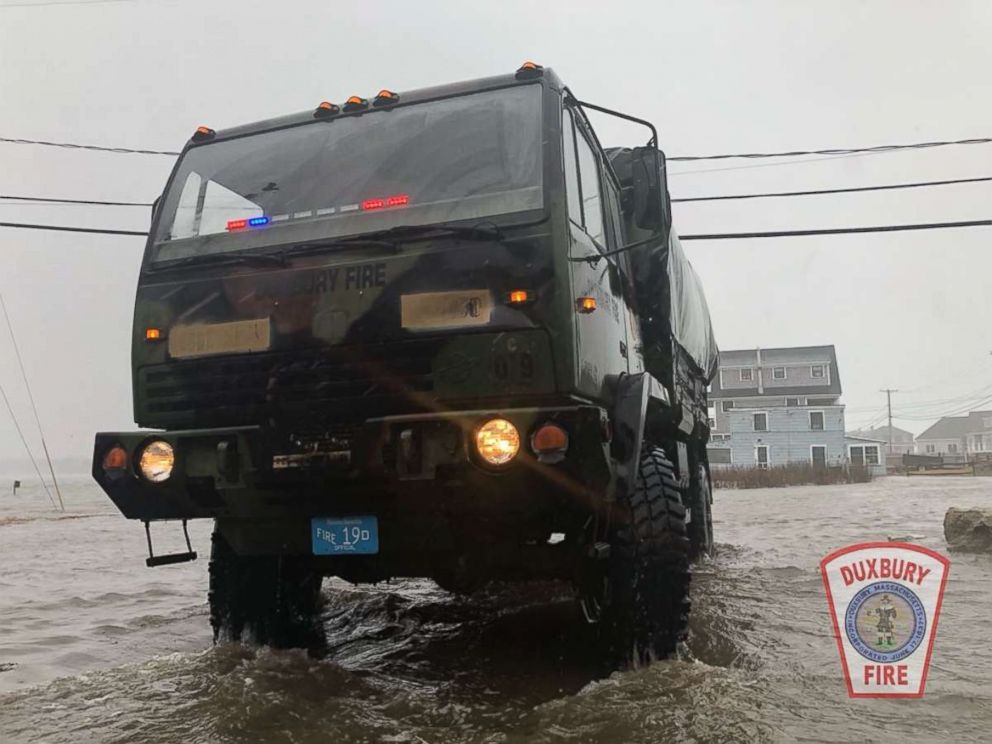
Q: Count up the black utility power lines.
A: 3